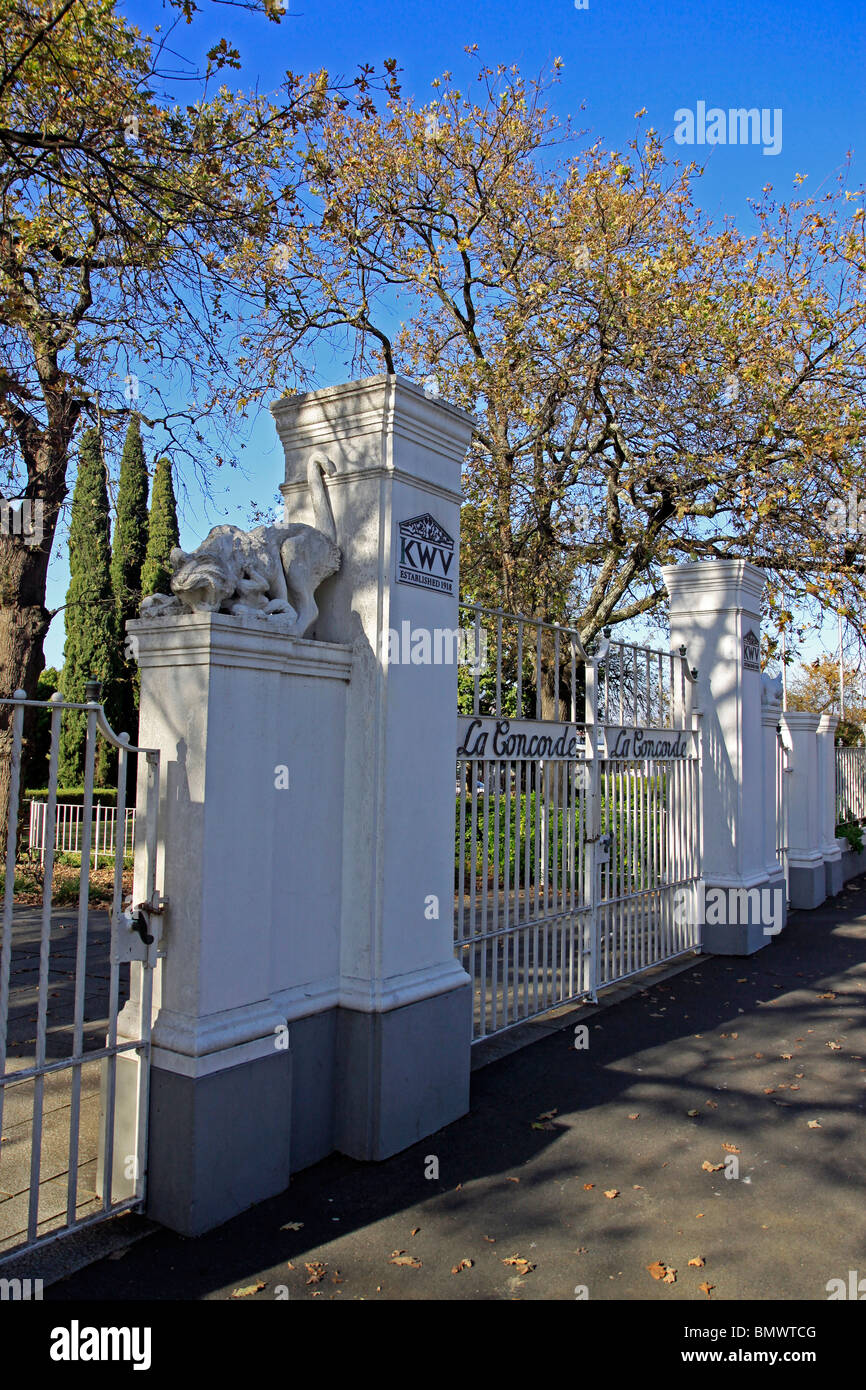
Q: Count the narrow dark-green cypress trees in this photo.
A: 3